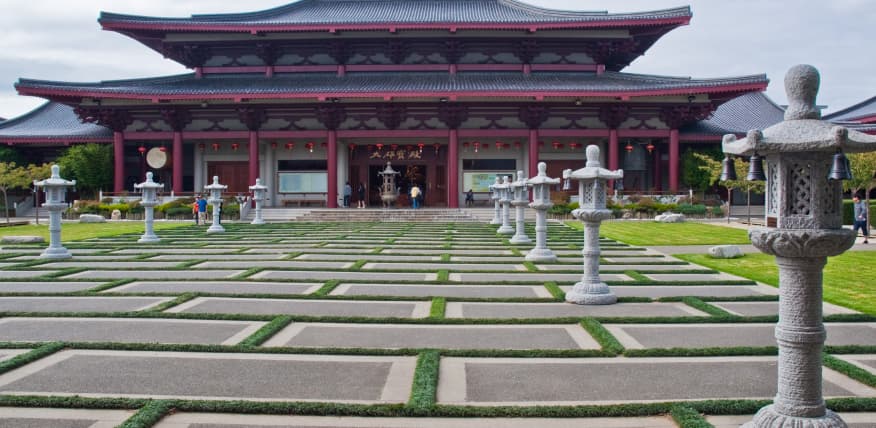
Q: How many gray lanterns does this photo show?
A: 10